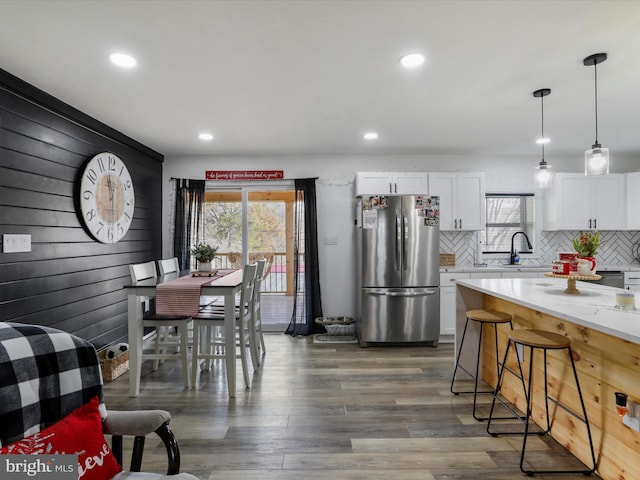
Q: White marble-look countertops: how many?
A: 2